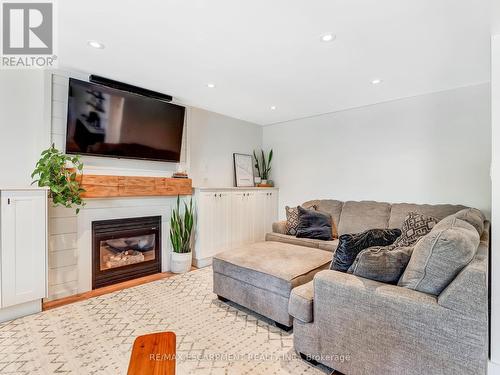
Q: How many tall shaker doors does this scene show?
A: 7